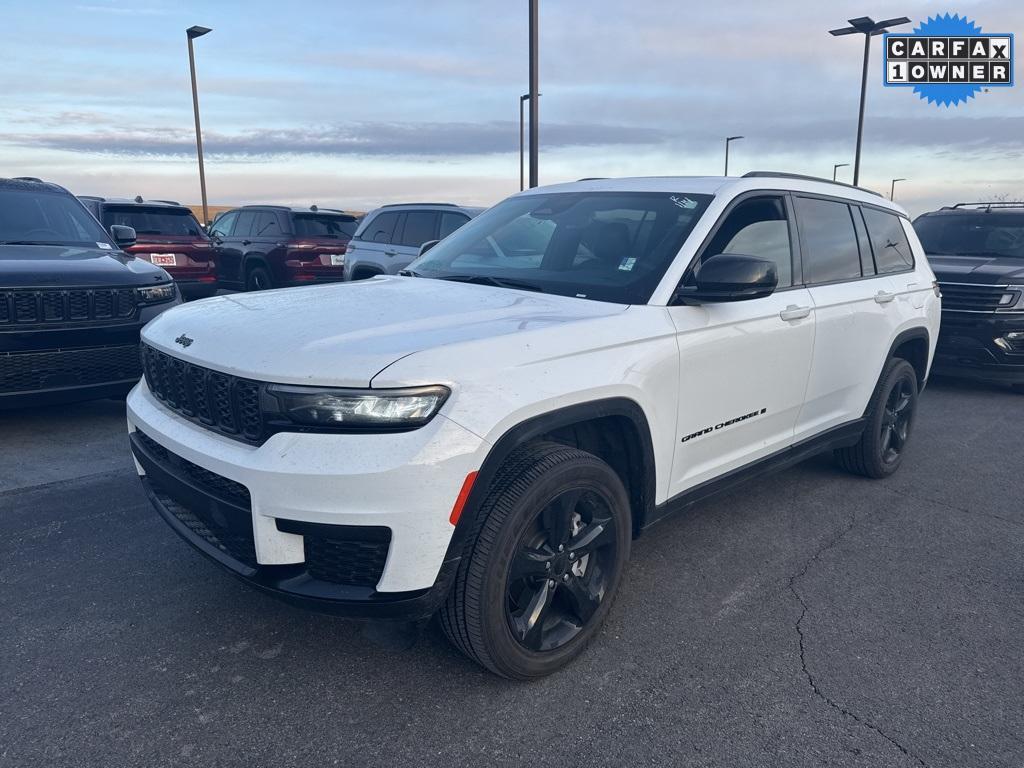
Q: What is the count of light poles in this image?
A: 7